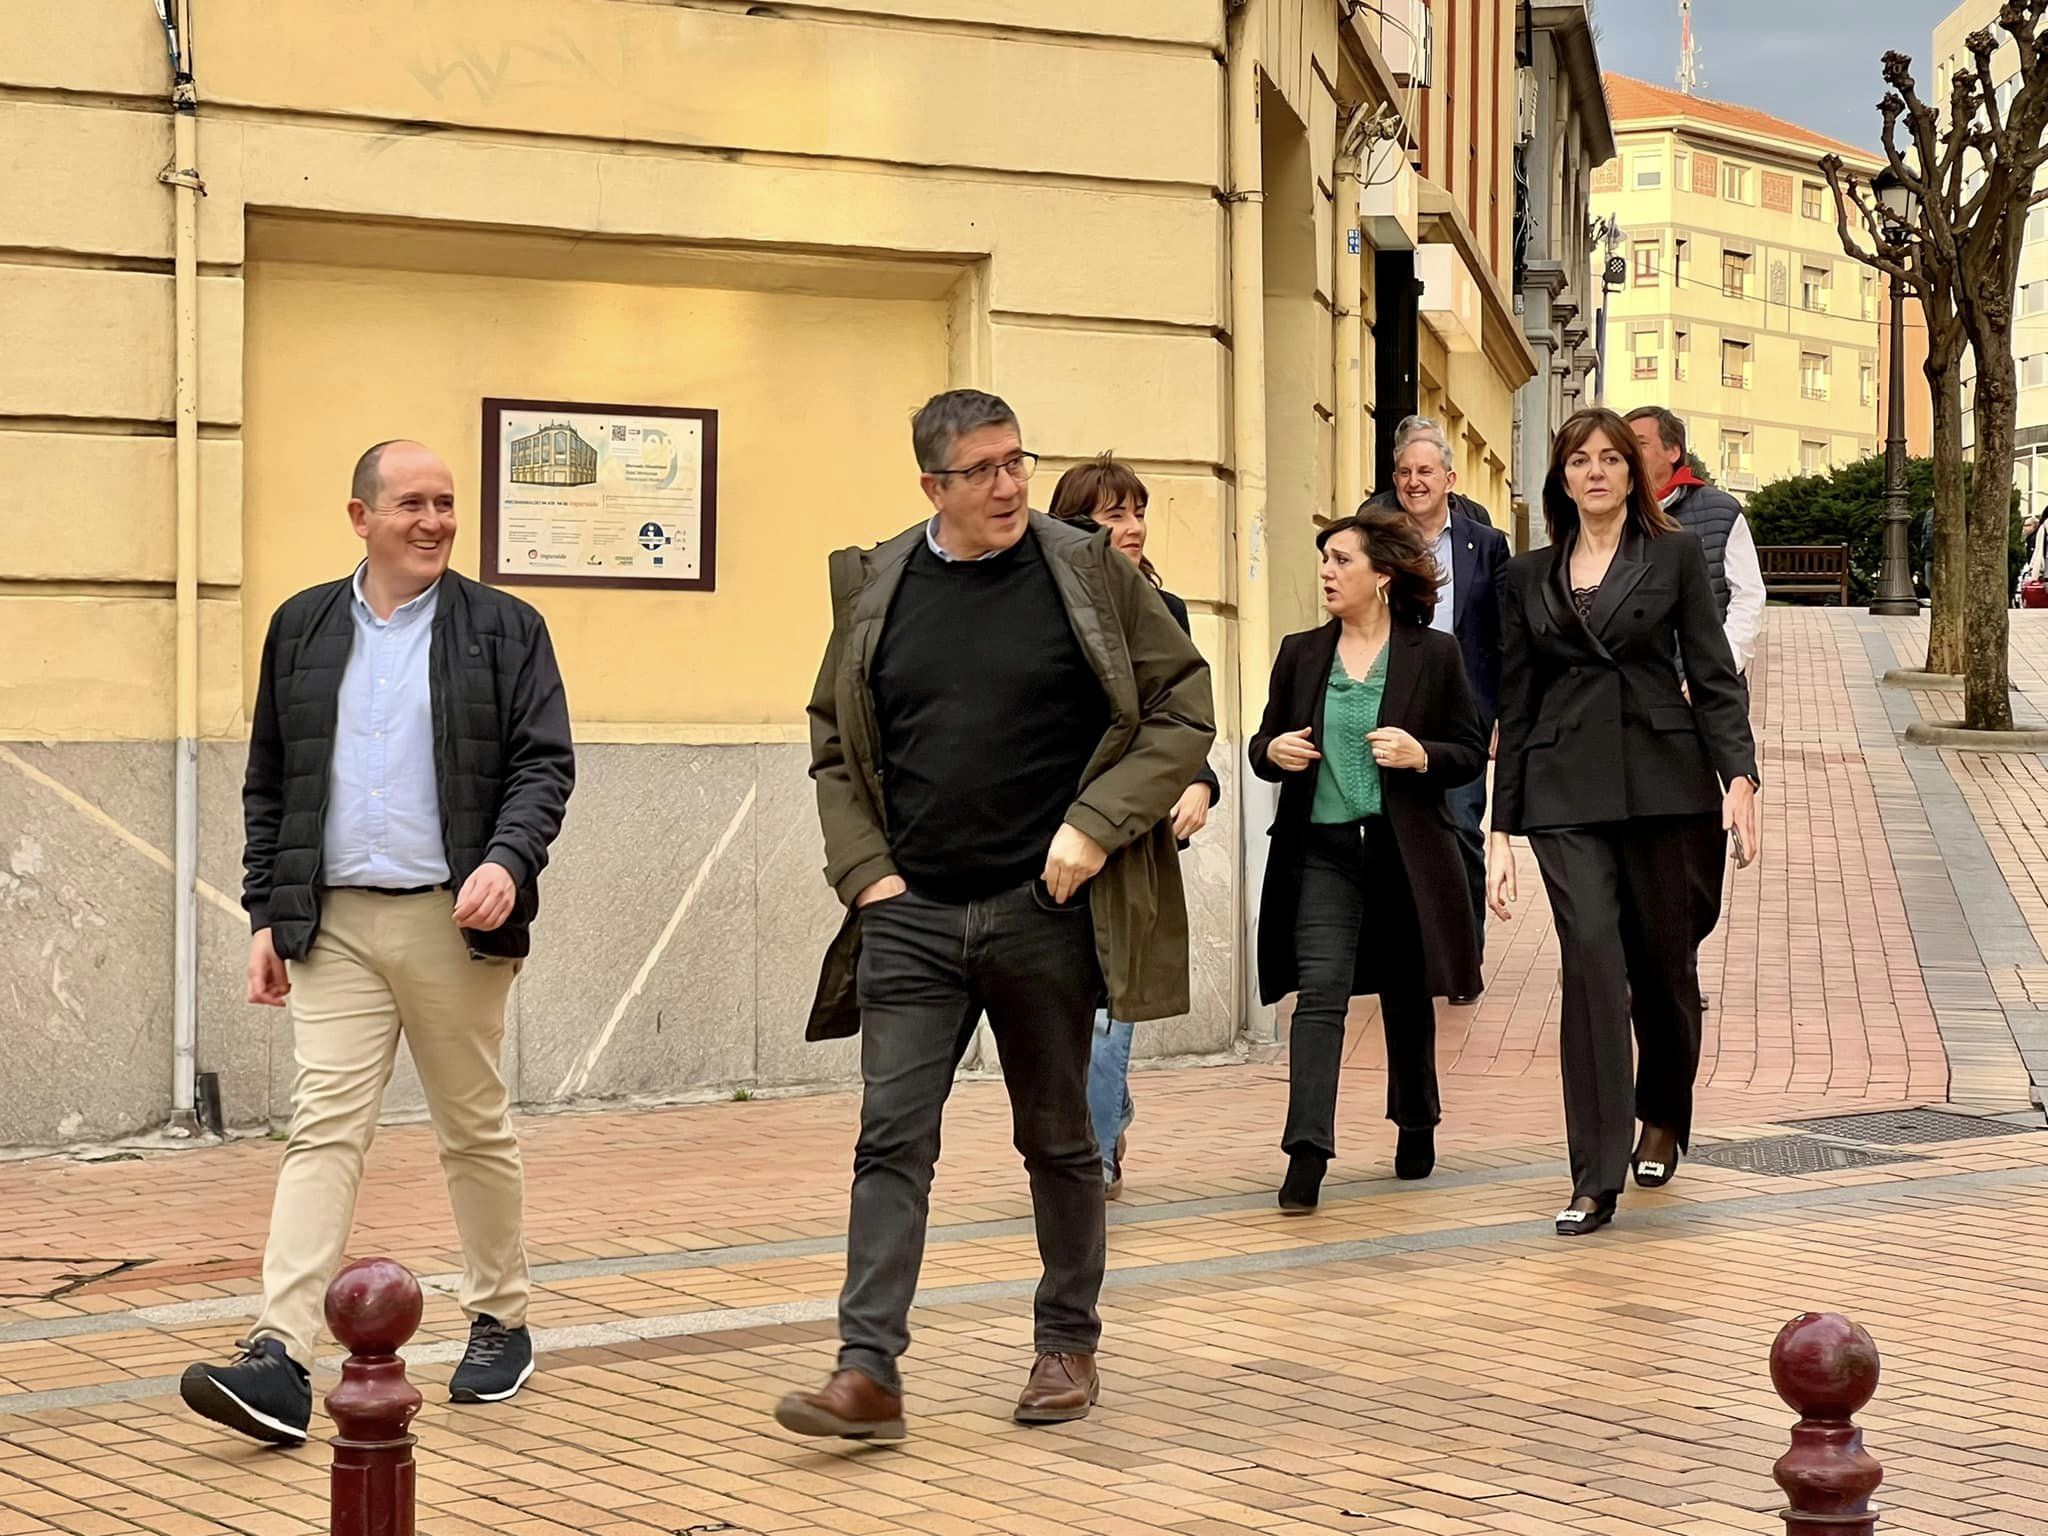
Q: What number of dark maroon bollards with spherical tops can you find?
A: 2